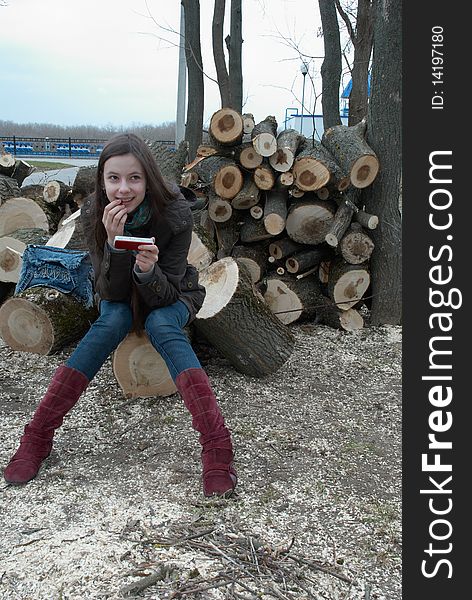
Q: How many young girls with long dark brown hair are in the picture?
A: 1